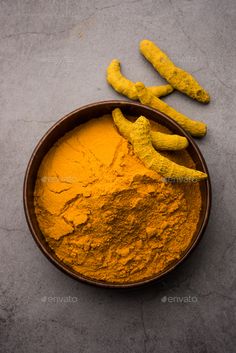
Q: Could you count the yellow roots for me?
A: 5